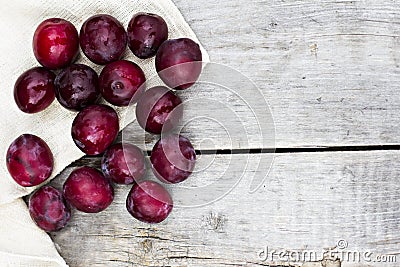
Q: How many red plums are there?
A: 15